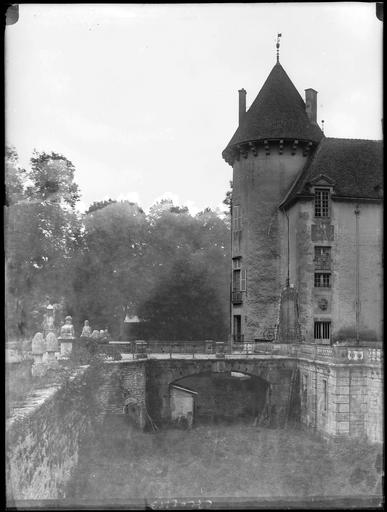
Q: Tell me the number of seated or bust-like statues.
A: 2